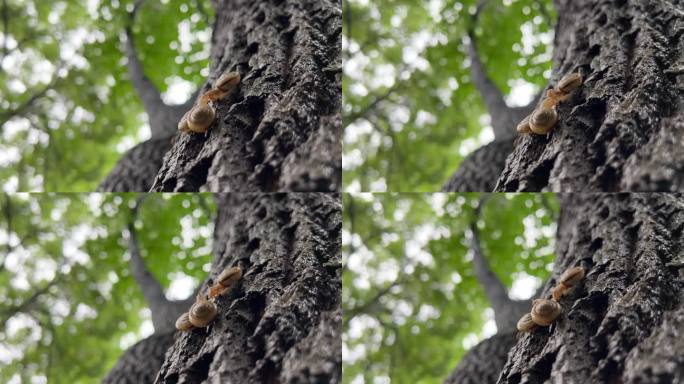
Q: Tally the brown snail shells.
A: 12